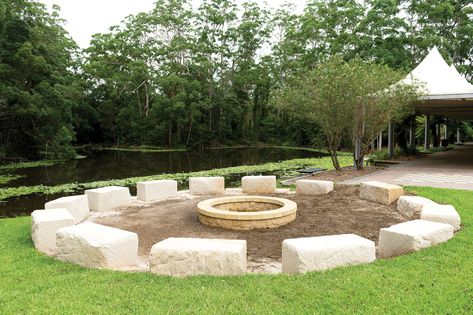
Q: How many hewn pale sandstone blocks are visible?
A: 14